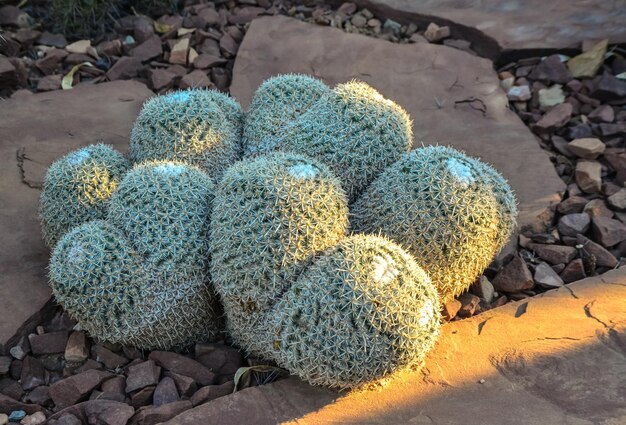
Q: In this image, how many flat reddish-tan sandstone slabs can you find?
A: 4